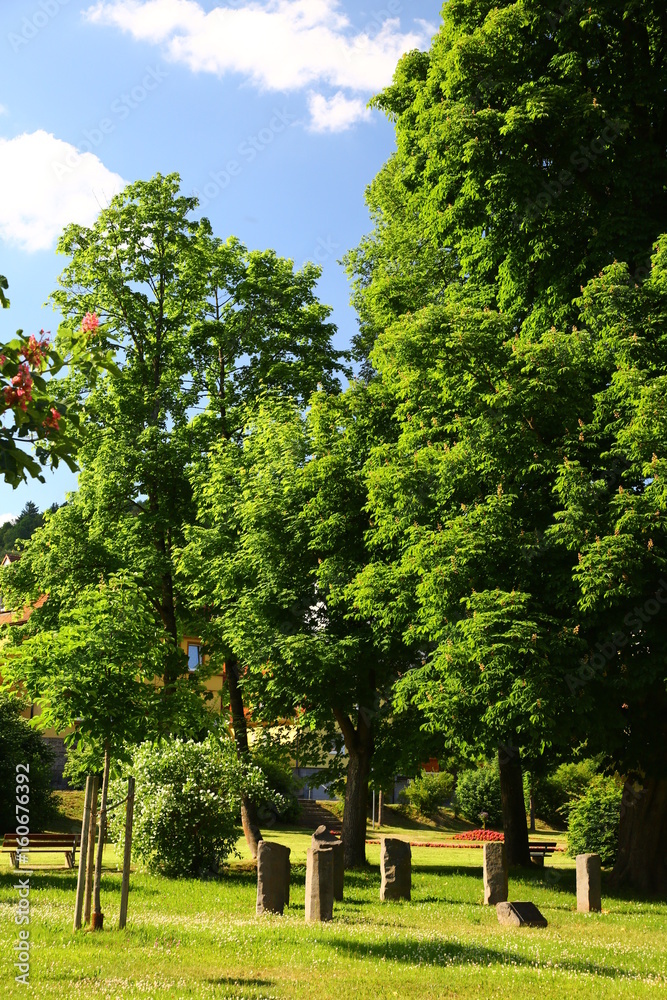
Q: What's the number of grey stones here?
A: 7